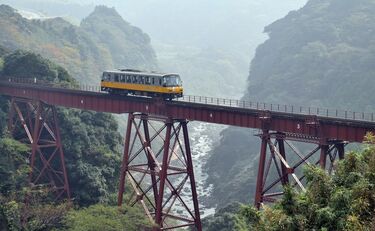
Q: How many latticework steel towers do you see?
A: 3